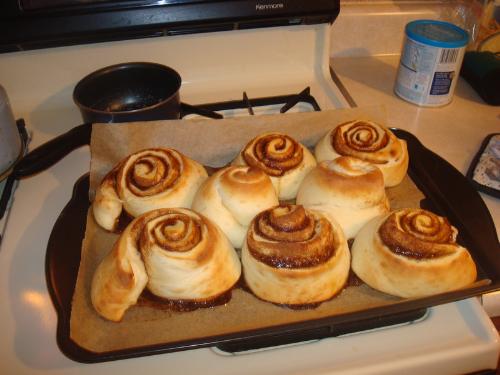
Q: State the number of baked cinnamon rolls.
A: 8